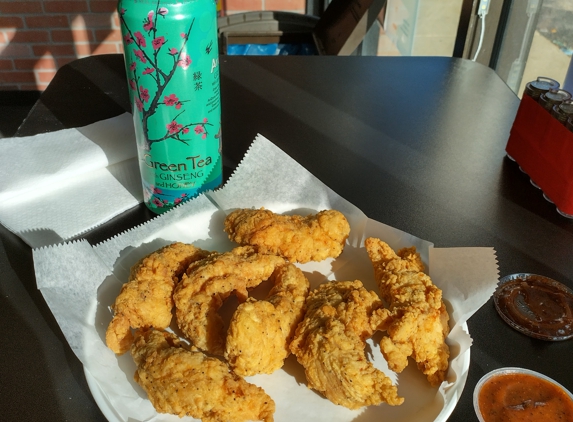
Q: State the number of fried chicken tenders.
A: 7